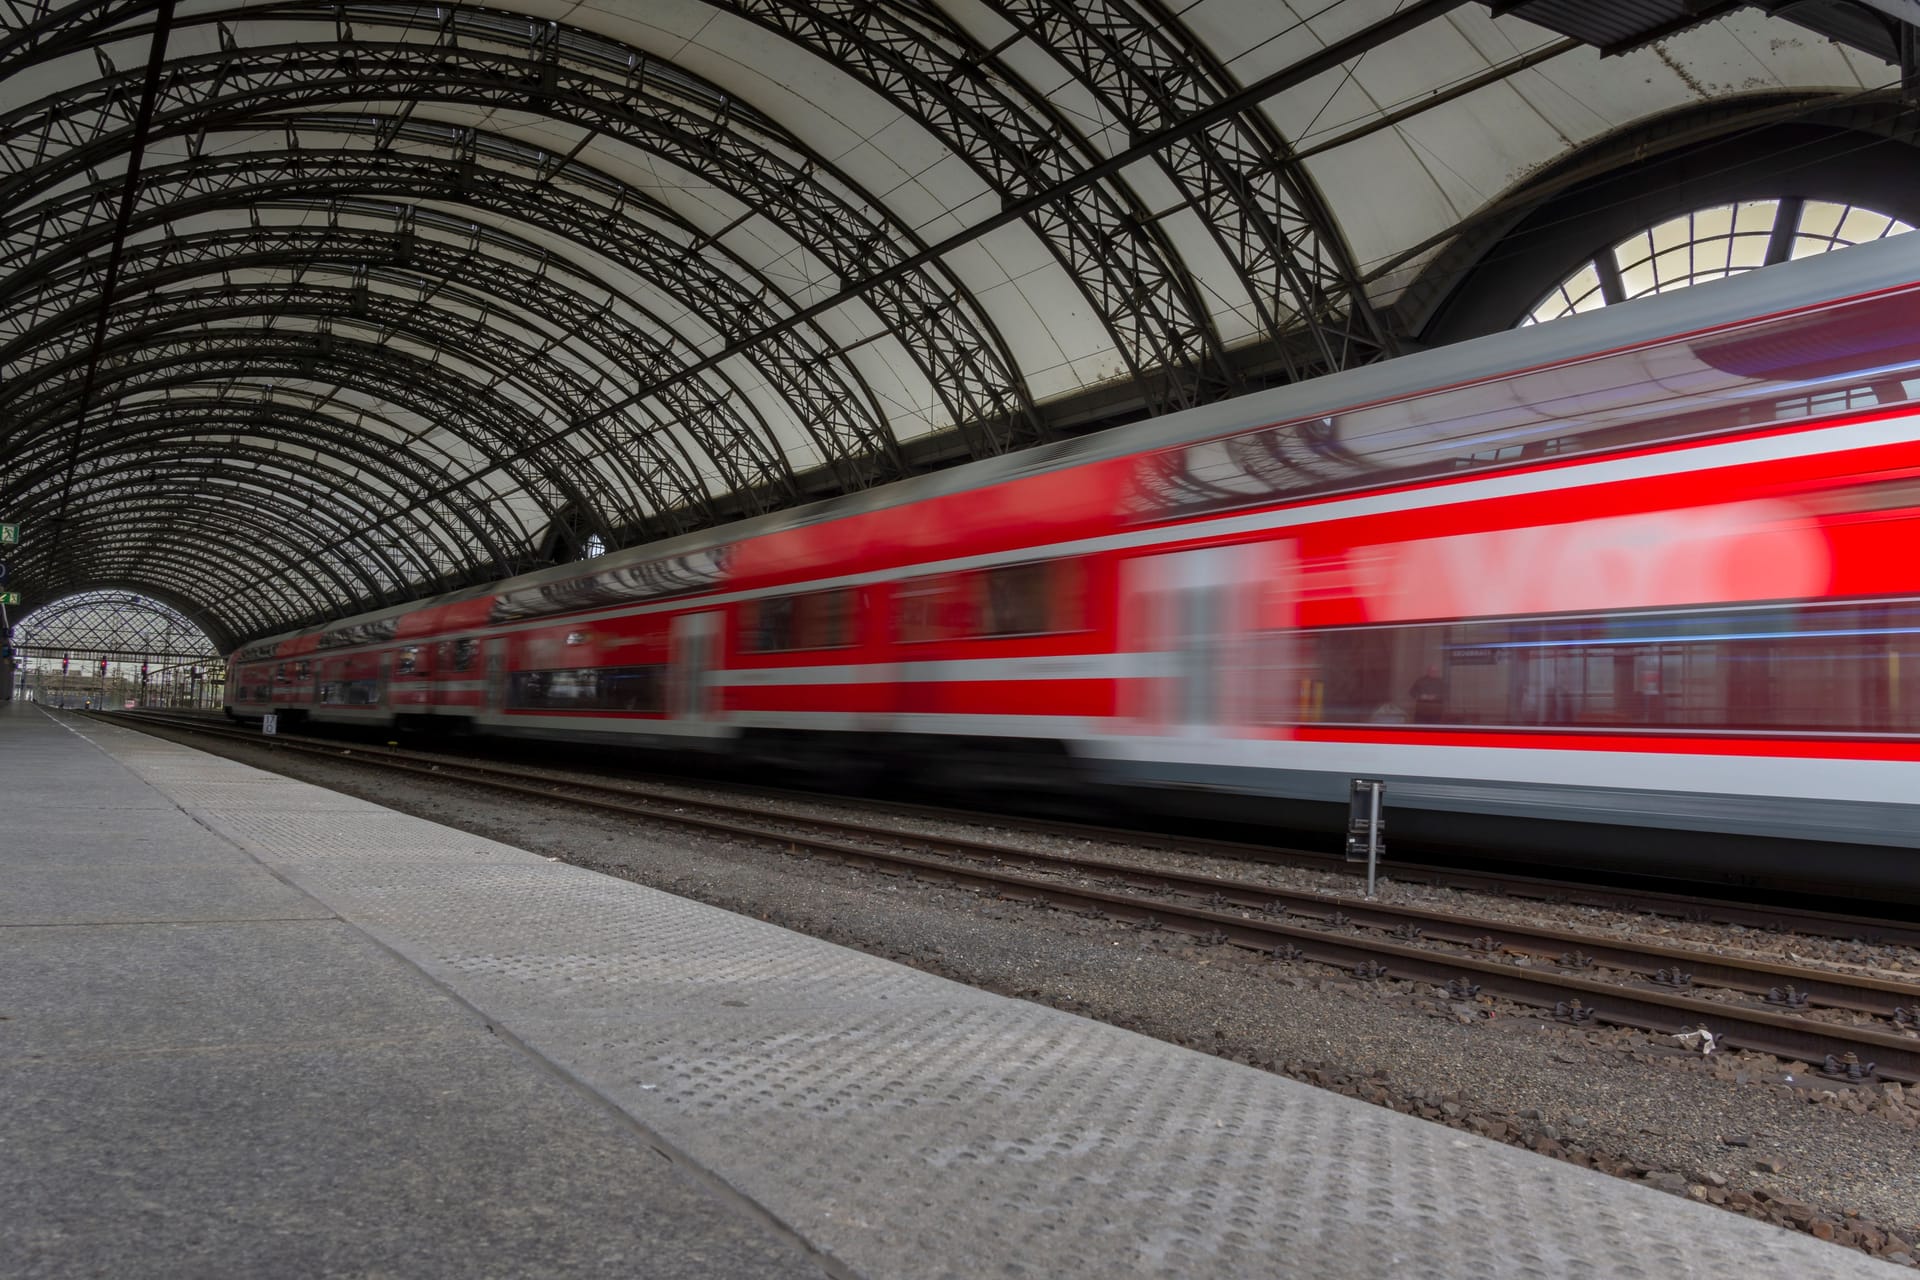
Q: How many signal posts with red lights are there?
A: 3